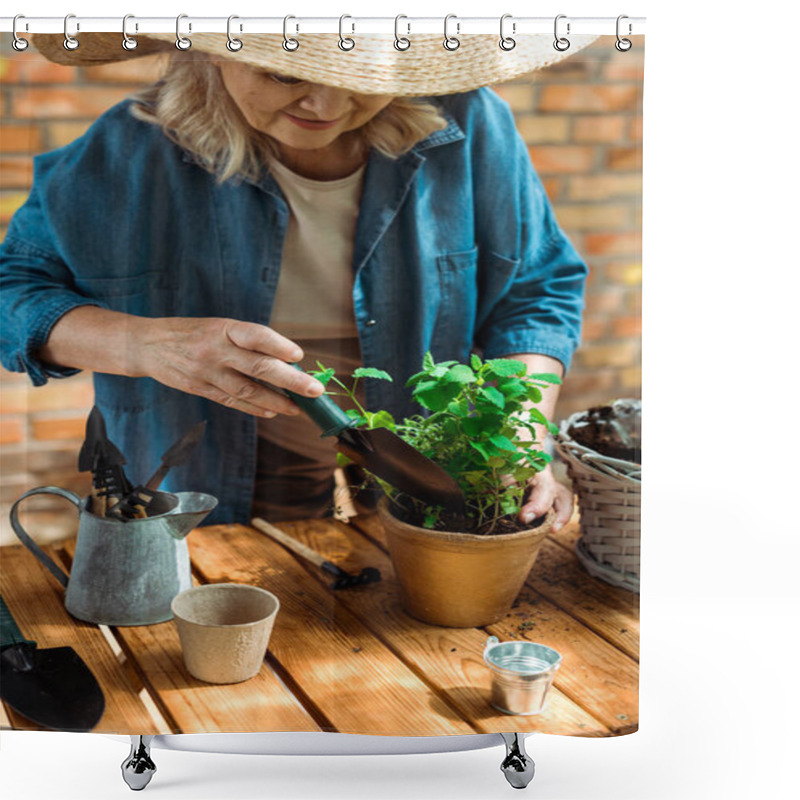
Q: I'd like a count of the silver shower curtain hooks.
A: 12